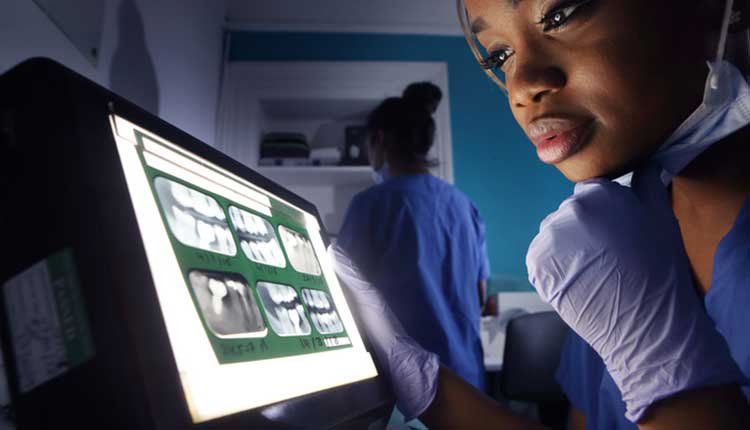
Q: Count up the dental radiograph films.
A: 6